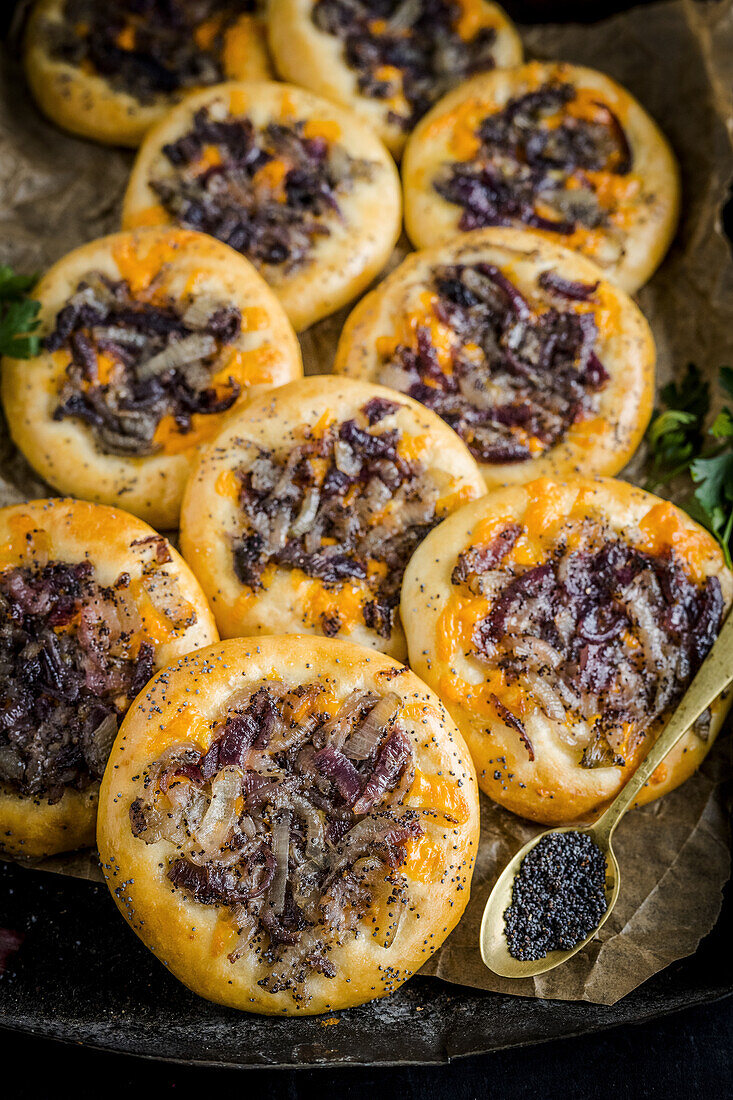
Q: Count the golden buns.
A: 10